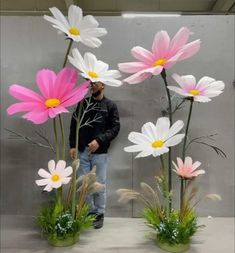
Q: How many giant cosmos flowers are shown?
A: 8